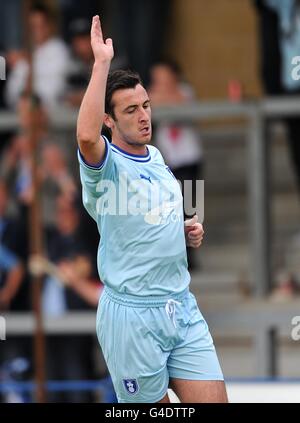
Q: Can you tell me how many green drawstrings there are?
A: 0